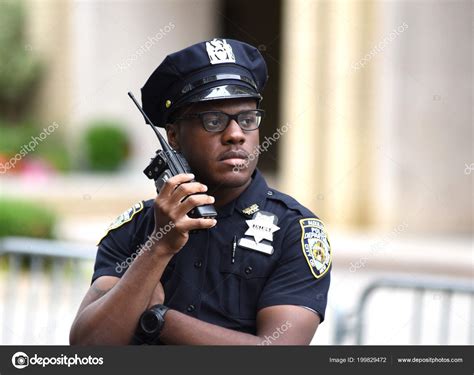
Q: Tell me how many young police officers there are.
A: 1